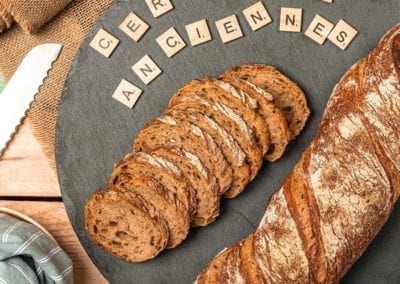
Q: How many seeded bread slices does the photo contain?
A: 10